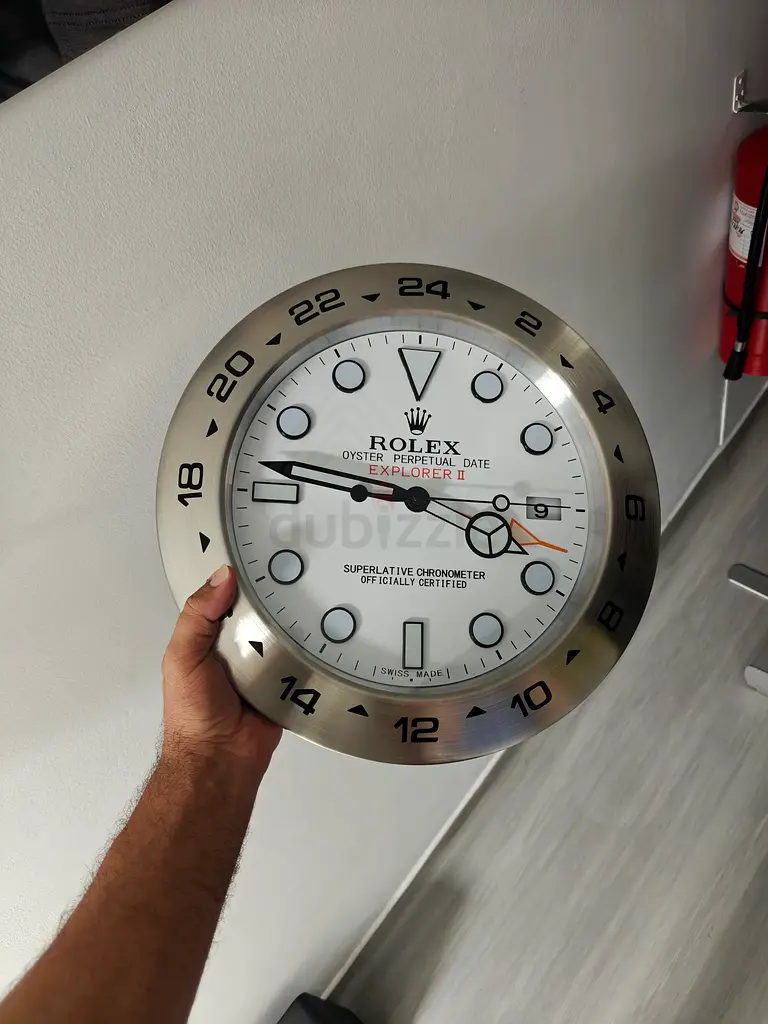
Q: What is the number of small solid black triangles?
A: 12